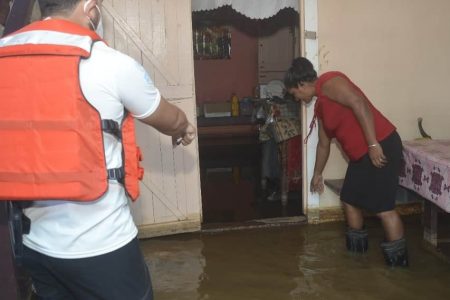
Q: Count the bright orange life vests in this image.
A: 1